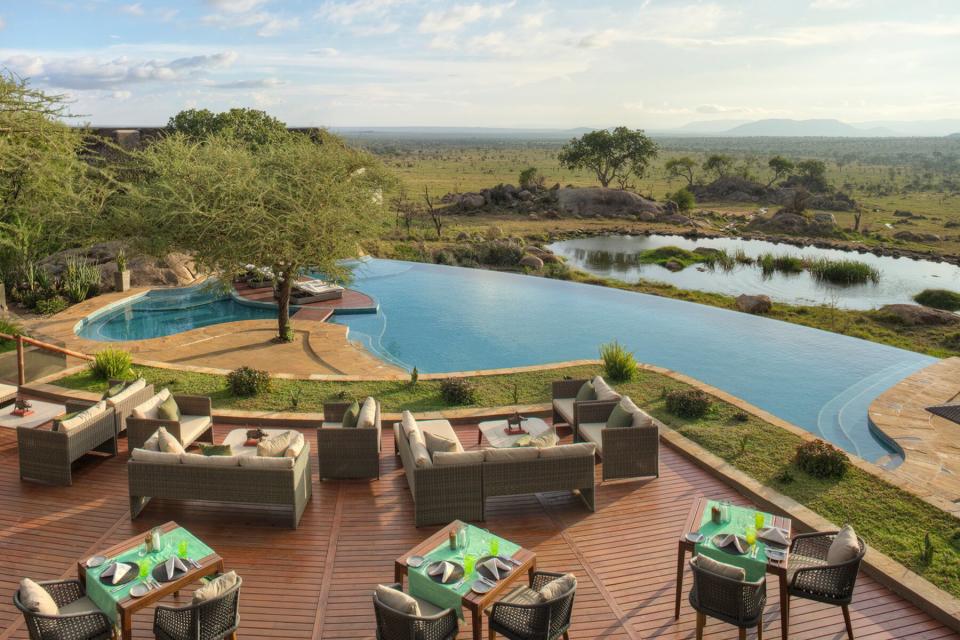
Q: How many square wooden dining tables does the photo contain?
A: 3